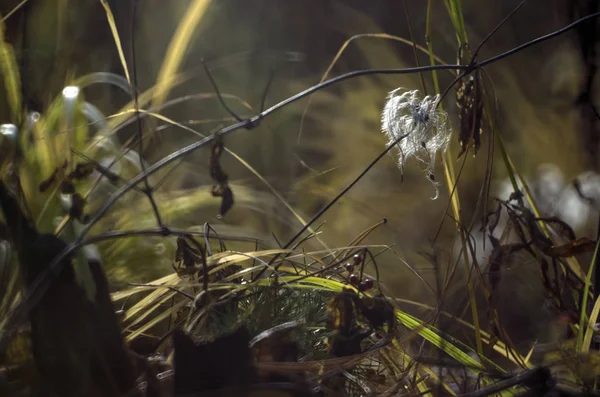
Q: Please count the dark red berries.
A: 5